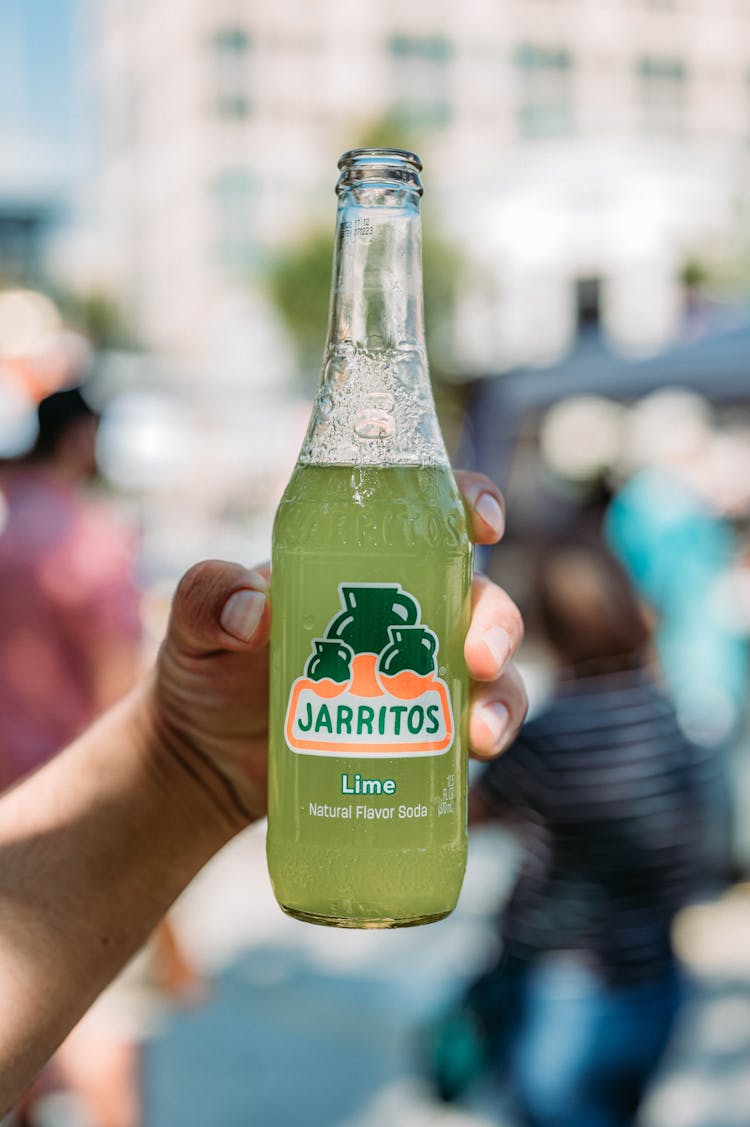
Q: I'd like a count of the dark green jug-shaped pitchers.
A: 3